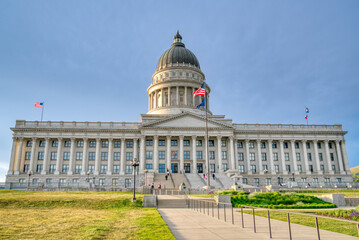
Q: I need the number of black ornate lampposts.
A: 1